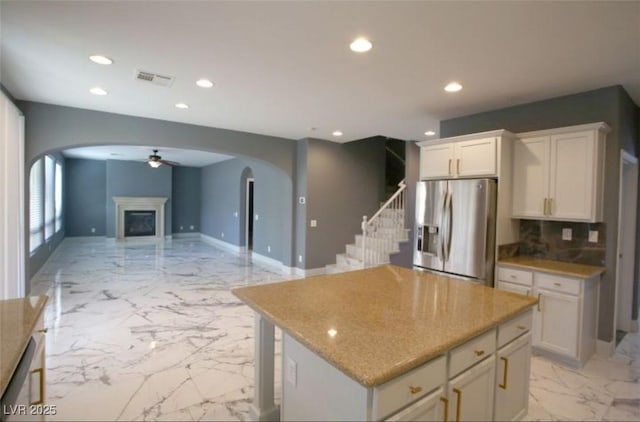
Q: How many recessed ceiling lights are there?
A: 8